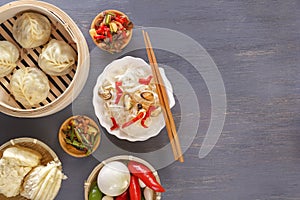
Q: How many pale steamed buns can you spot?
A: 4